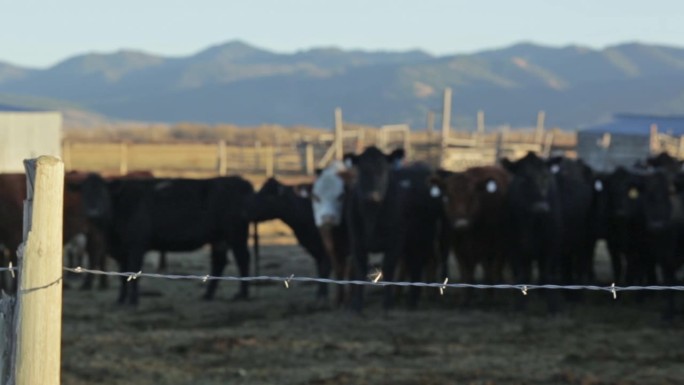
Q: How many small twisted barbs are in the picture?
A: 9